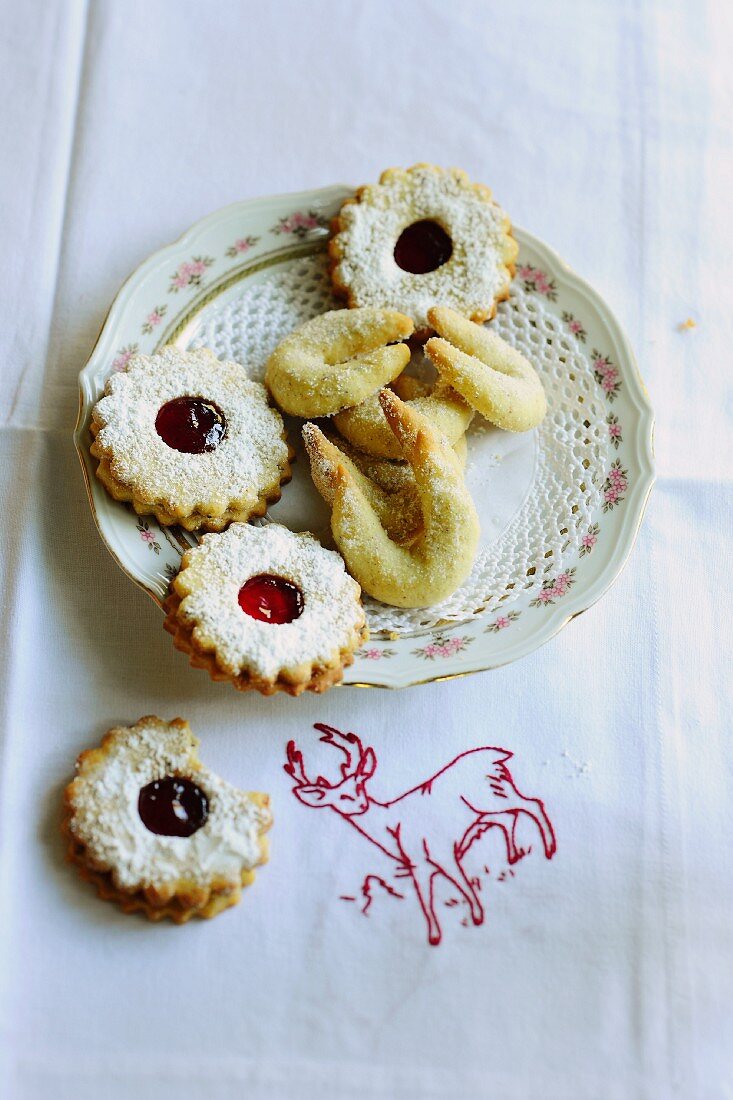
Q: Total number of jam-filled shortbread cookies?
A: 4